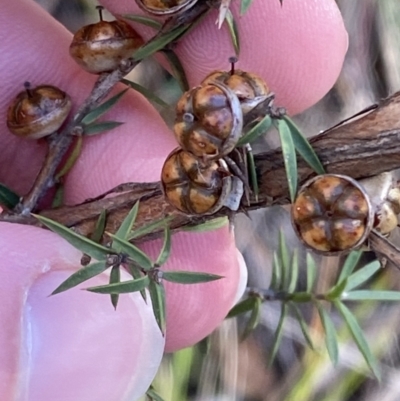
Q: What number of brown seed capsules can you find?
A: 7